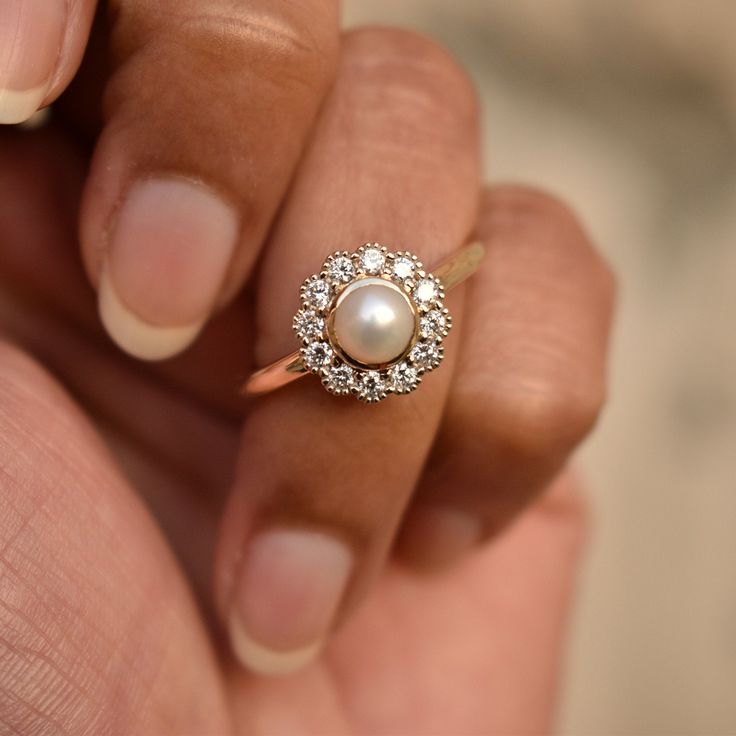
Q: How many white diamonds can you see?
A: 12